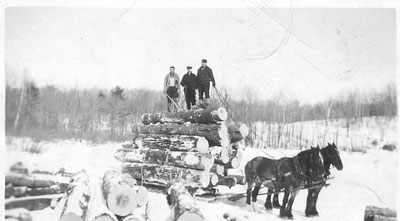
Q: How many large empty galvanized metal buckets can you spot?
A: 0